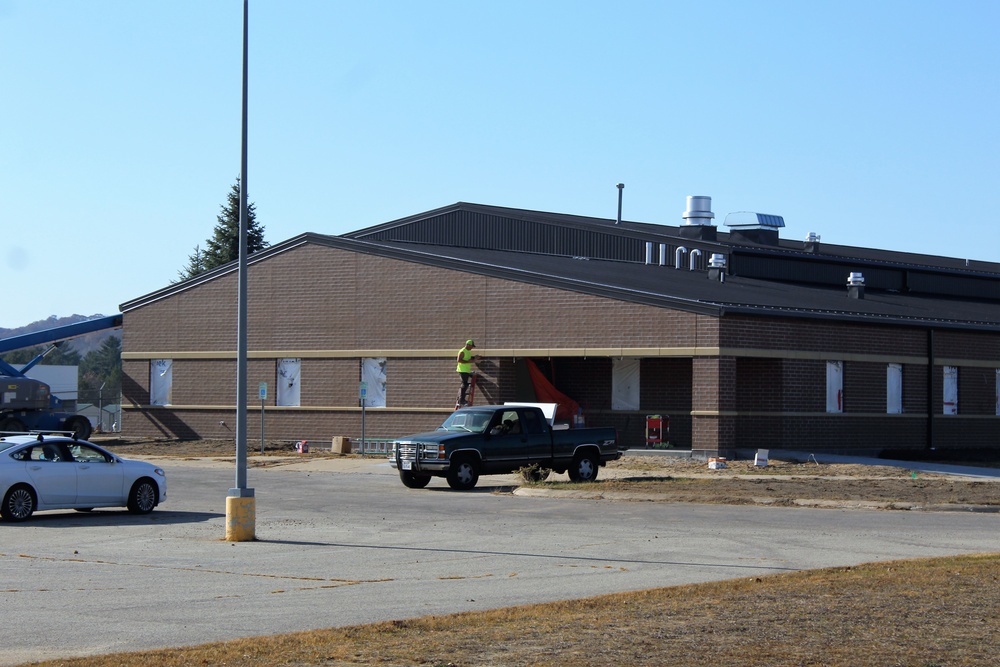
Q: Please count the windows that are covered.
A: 8